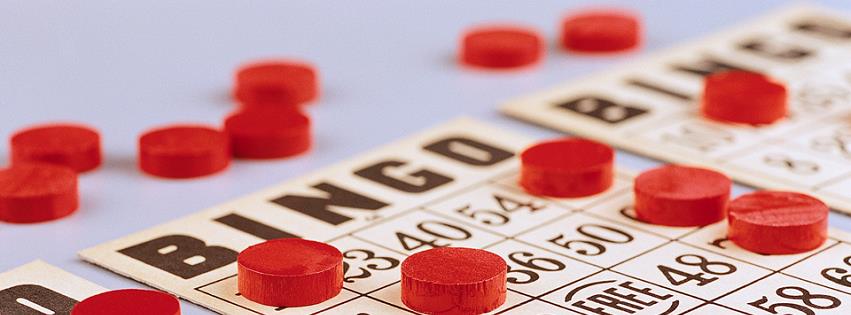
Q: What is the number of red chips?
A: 14